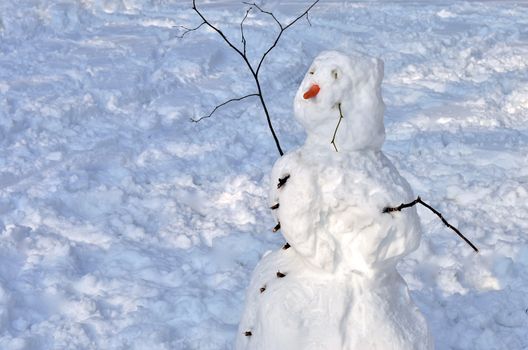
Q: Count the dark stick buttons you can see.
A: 7